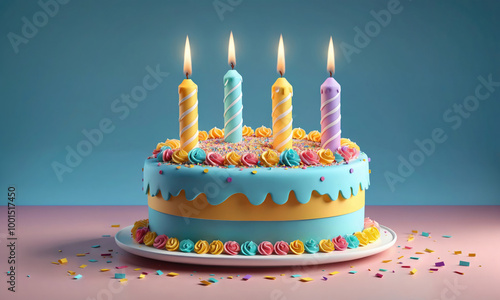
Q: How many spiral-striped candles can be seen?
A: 4